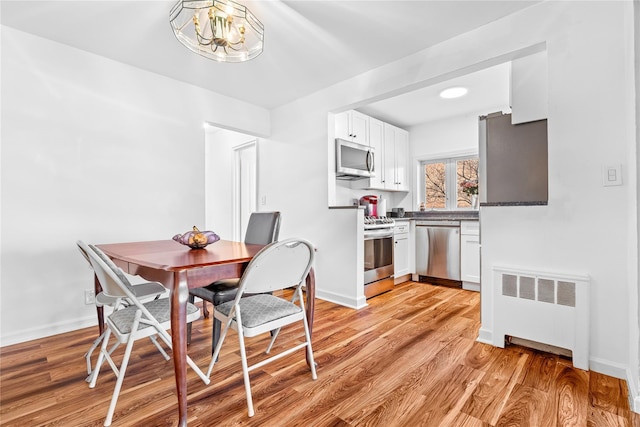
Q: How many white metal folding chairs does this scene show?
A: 3